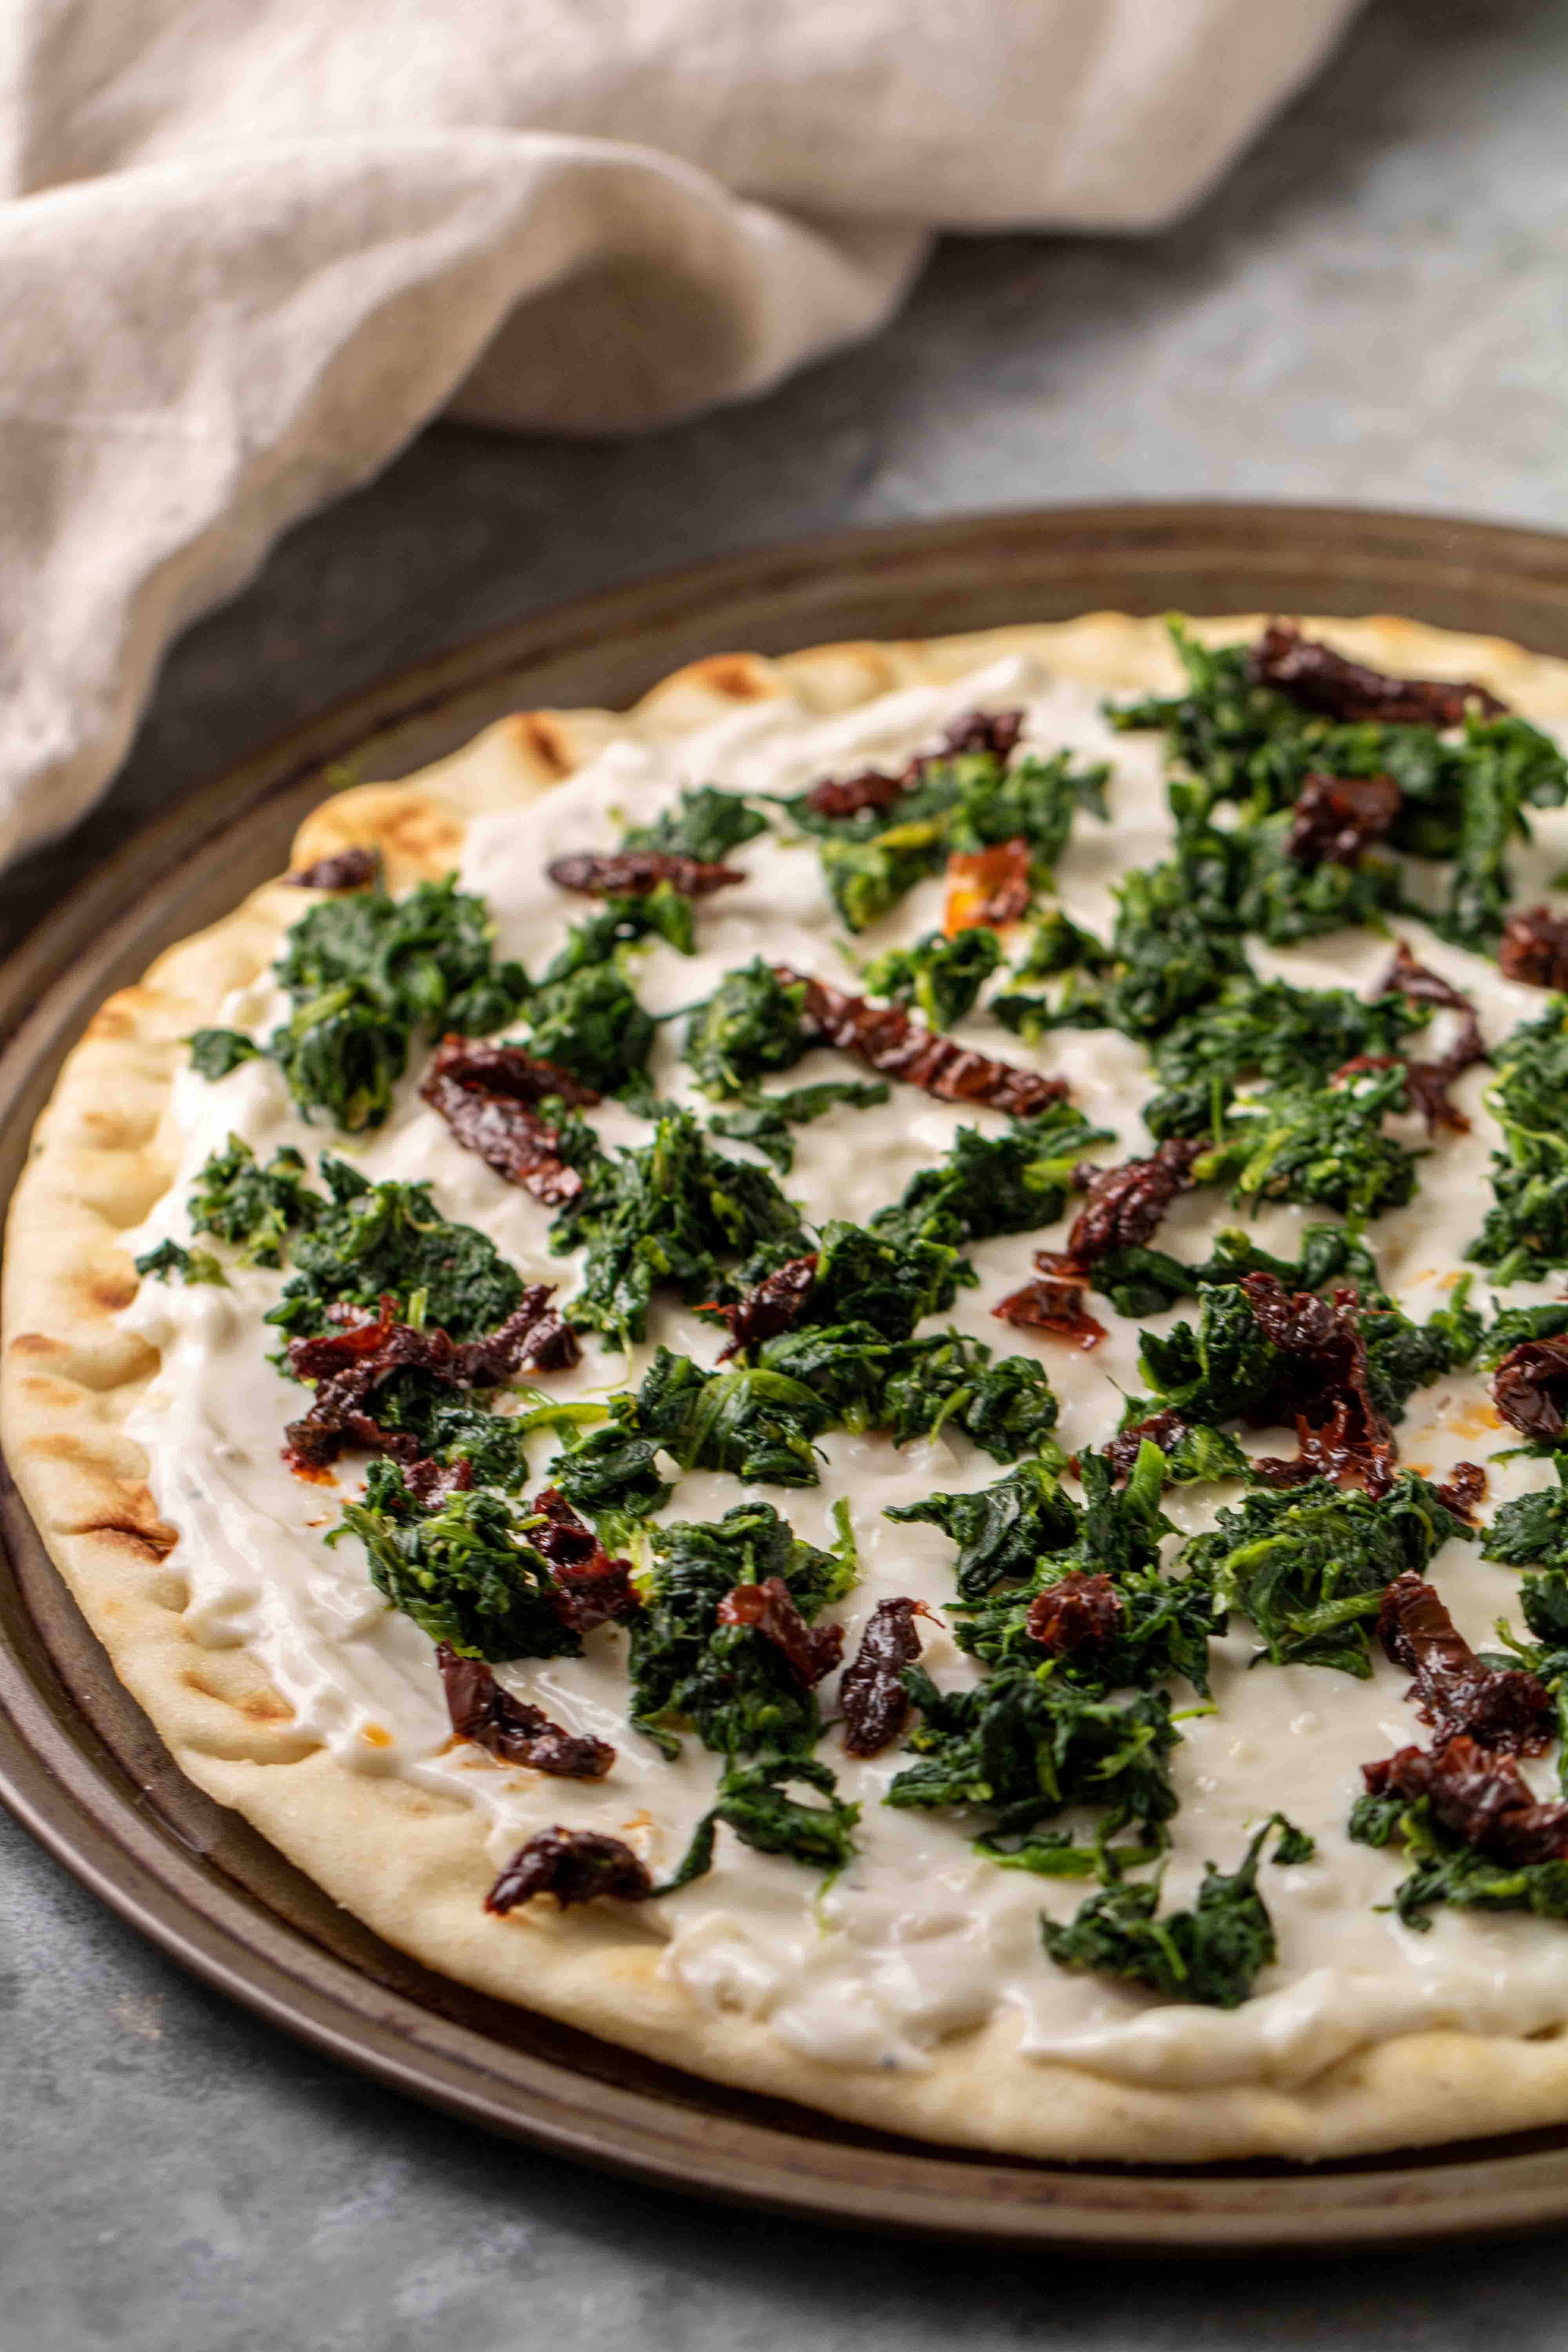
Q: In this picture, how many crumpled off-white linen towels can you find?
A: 1